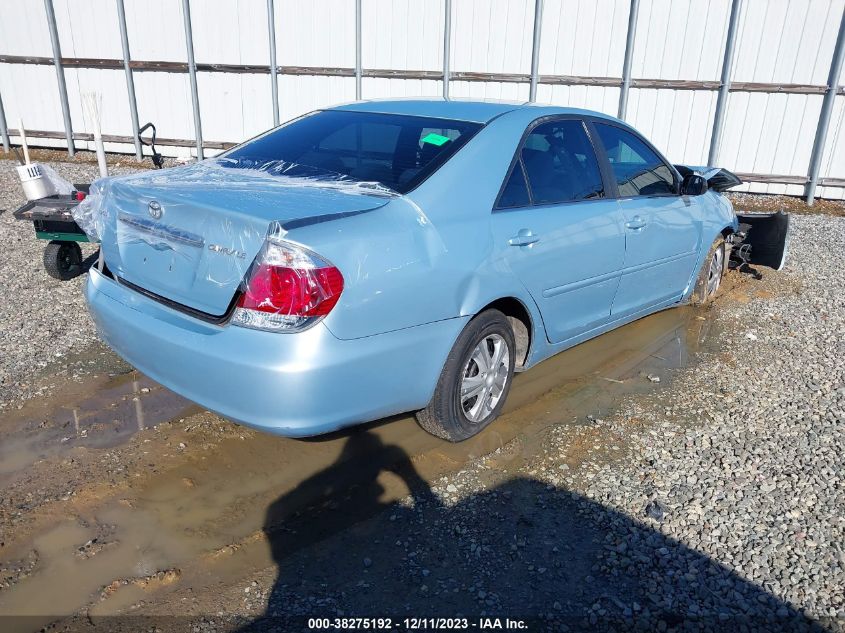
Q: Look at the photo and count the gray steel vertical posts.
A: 11